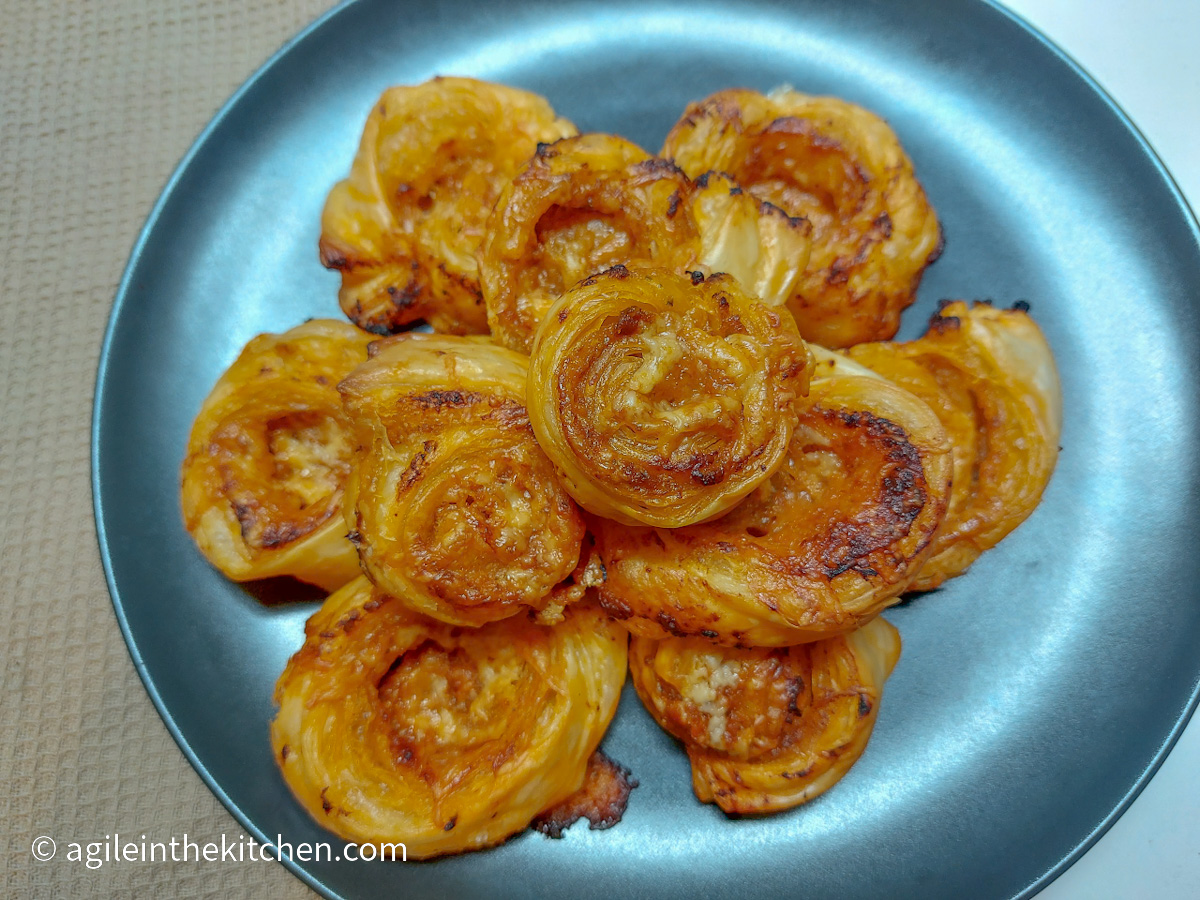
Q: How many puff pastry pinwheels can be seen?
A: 10